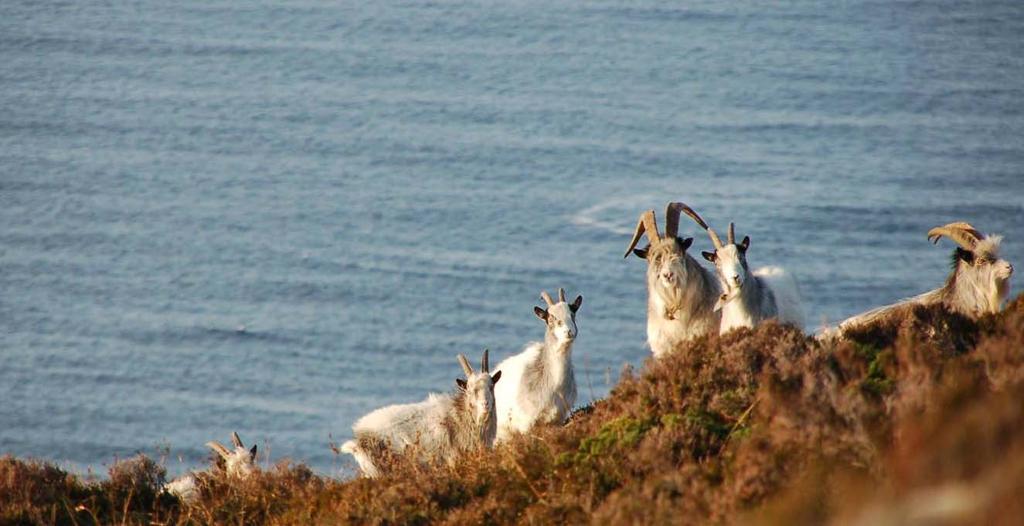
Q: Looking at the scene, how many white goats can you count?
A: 6